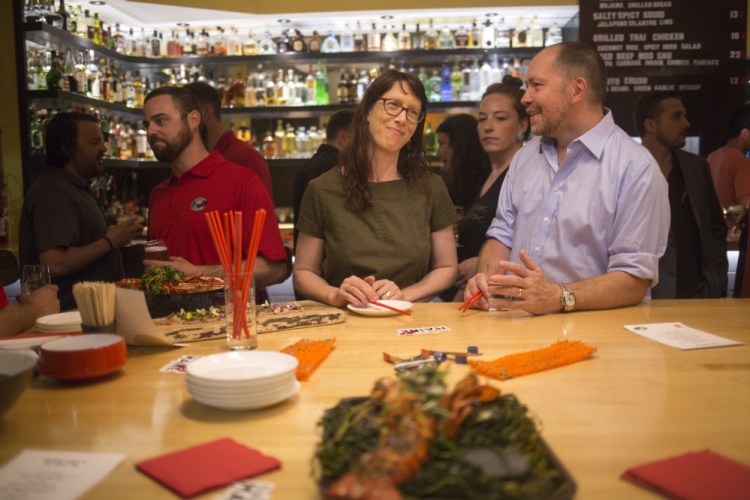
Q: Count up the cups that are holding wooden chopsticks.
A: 1